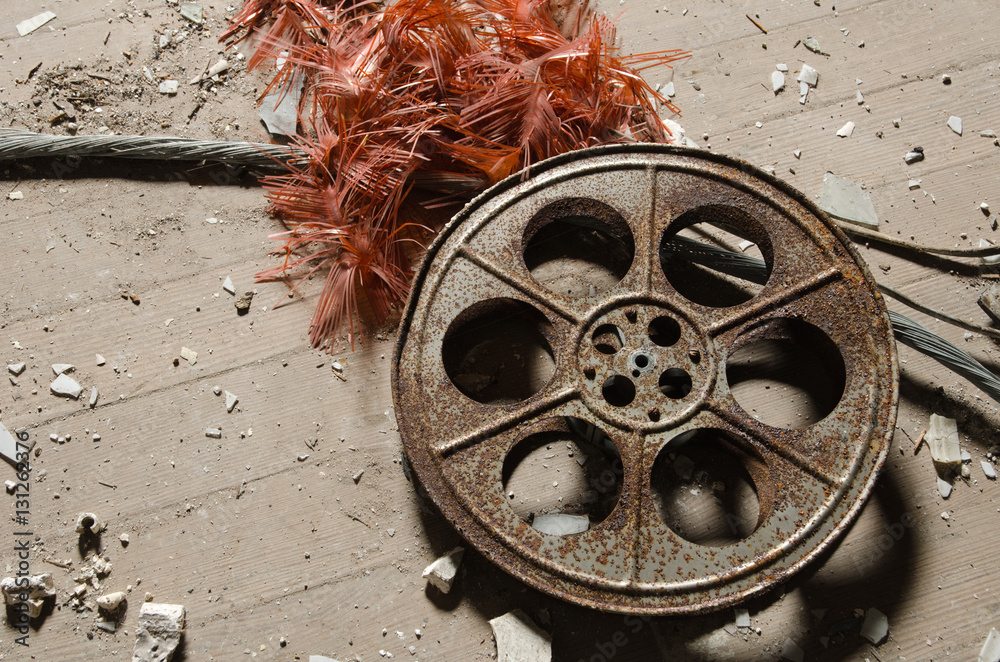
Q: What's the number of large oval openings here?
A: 6